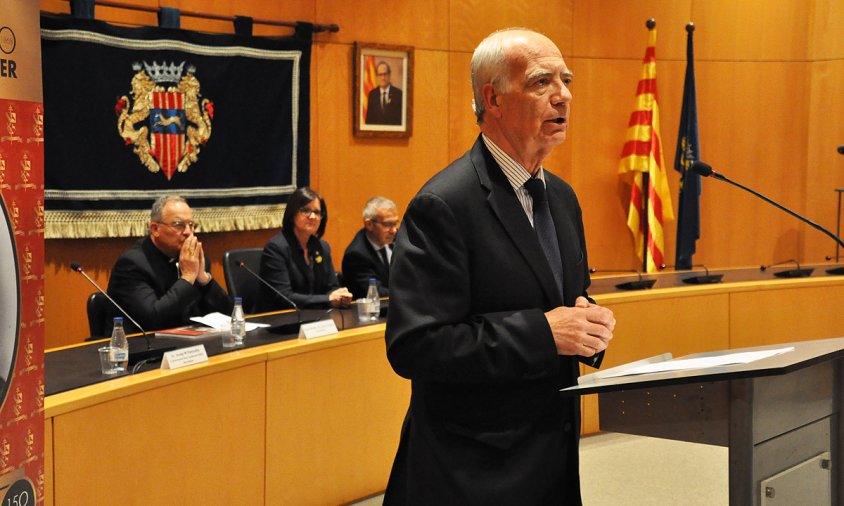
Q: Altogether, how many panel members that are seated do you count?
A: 3